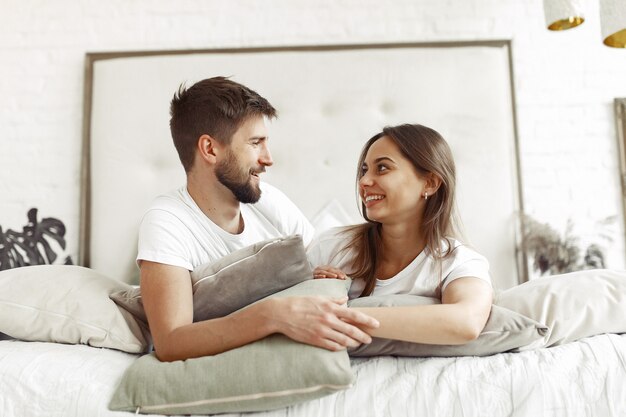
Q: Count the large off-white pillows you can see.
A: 2